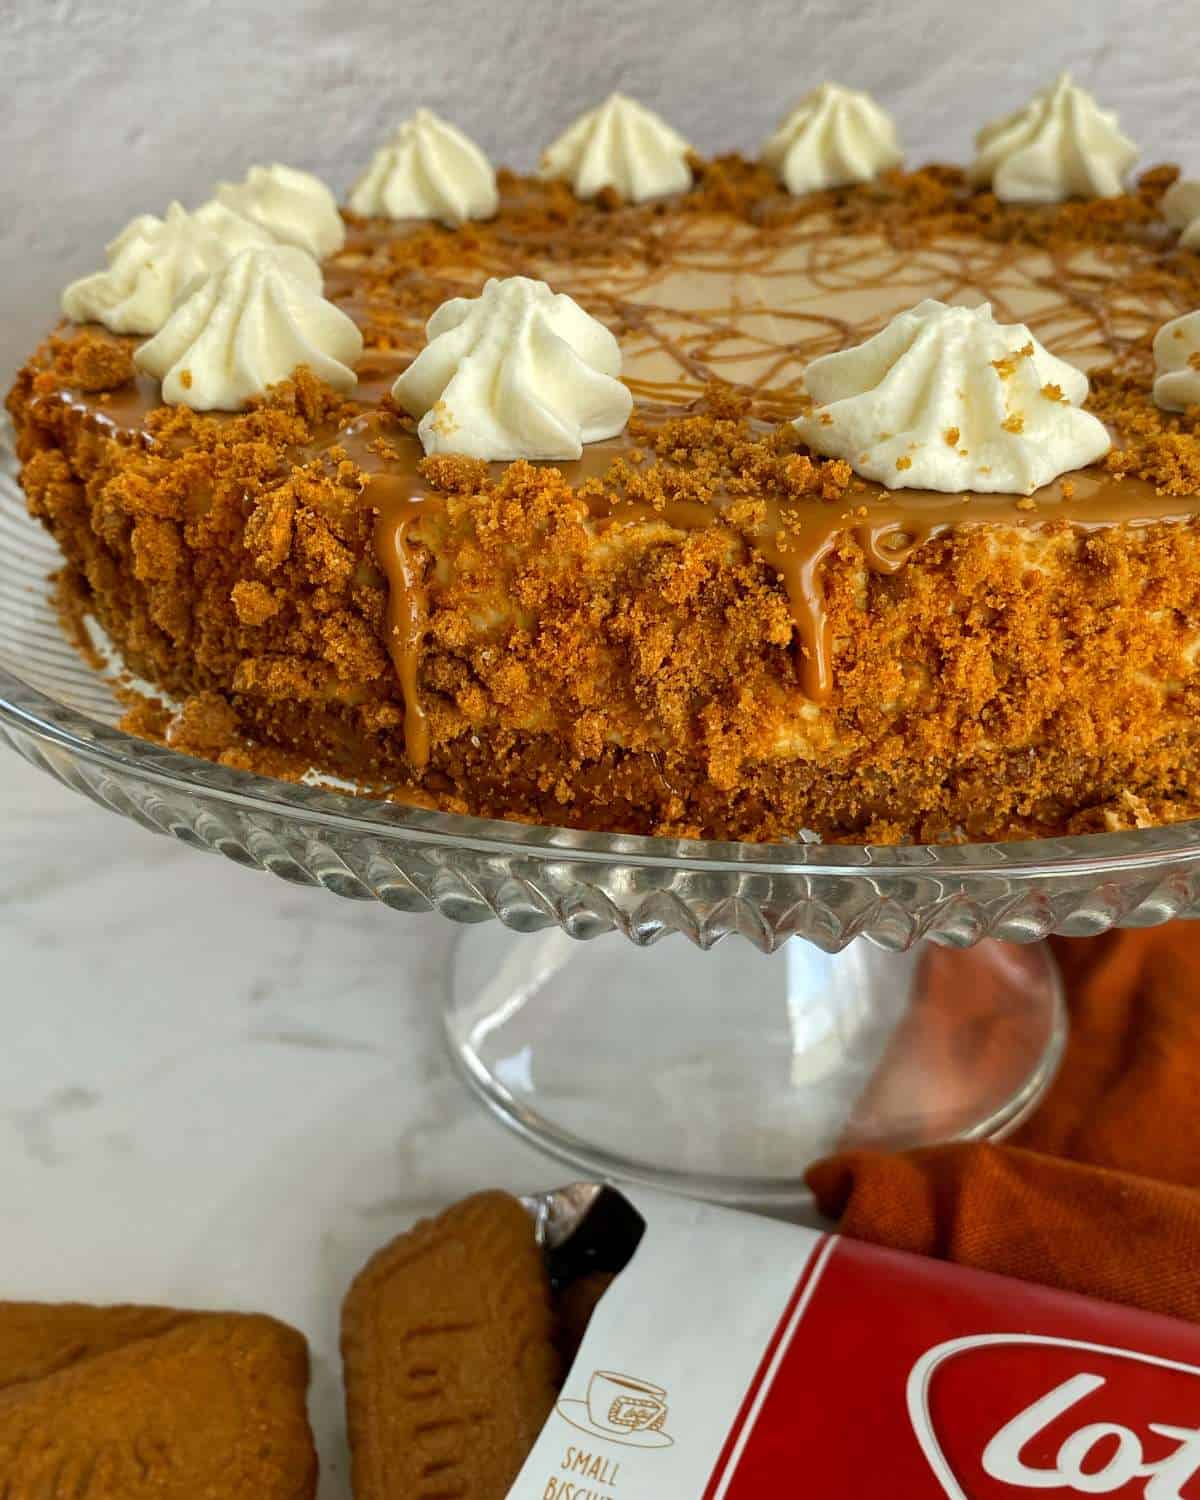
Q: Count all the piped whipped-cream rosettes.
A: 11